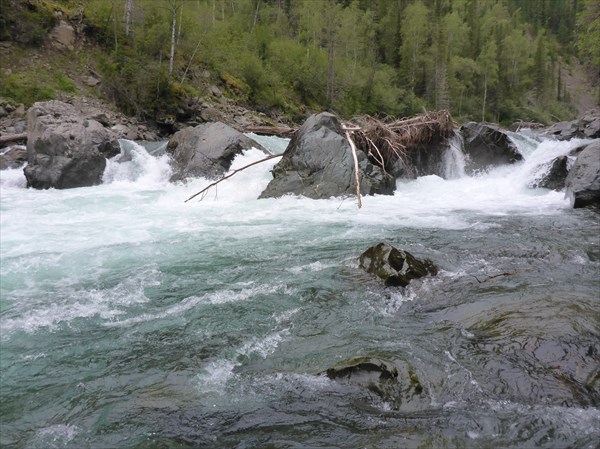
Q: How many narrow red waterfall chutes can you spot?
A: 0